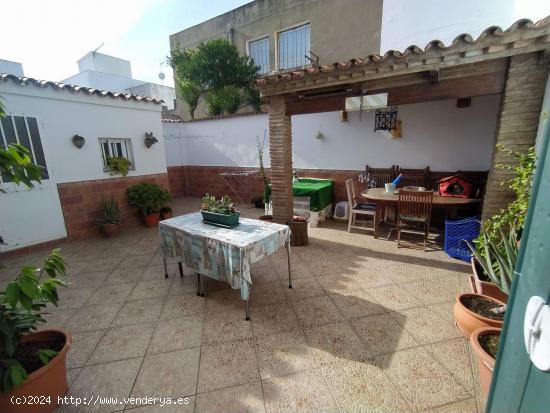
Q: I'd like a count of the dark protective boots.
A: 0